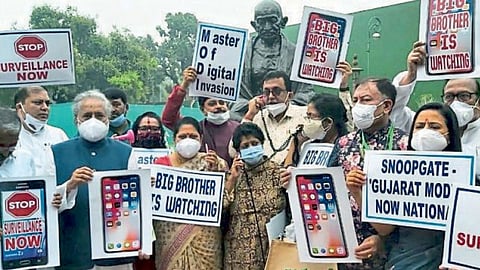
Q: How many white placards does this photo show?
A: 12